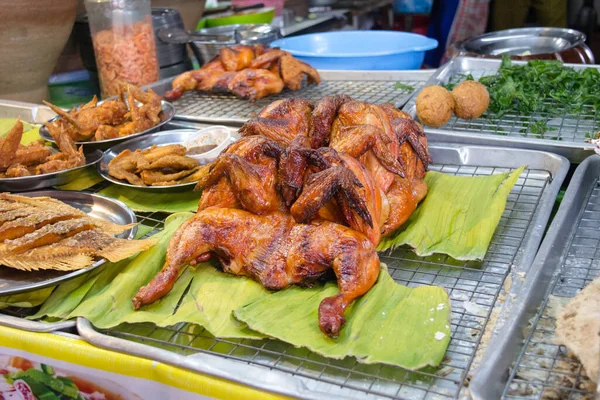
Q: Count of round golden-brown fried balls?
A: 2